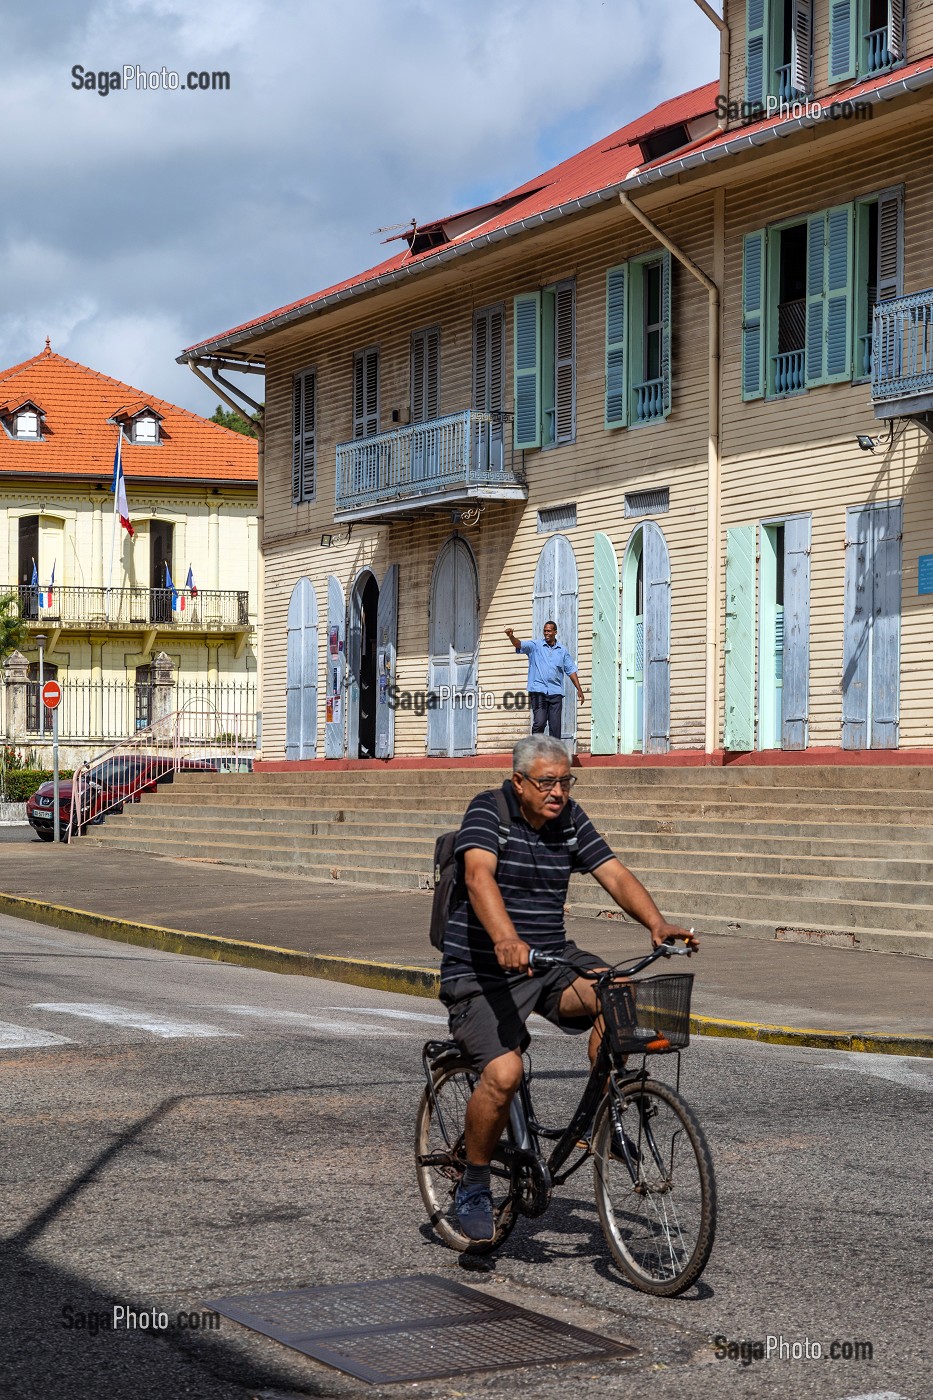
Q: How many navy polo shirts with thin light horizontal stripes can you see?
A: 1